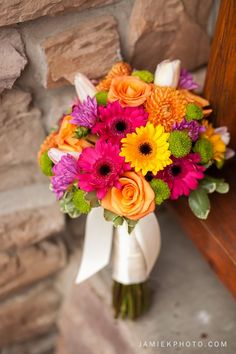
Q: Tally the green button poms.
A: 8